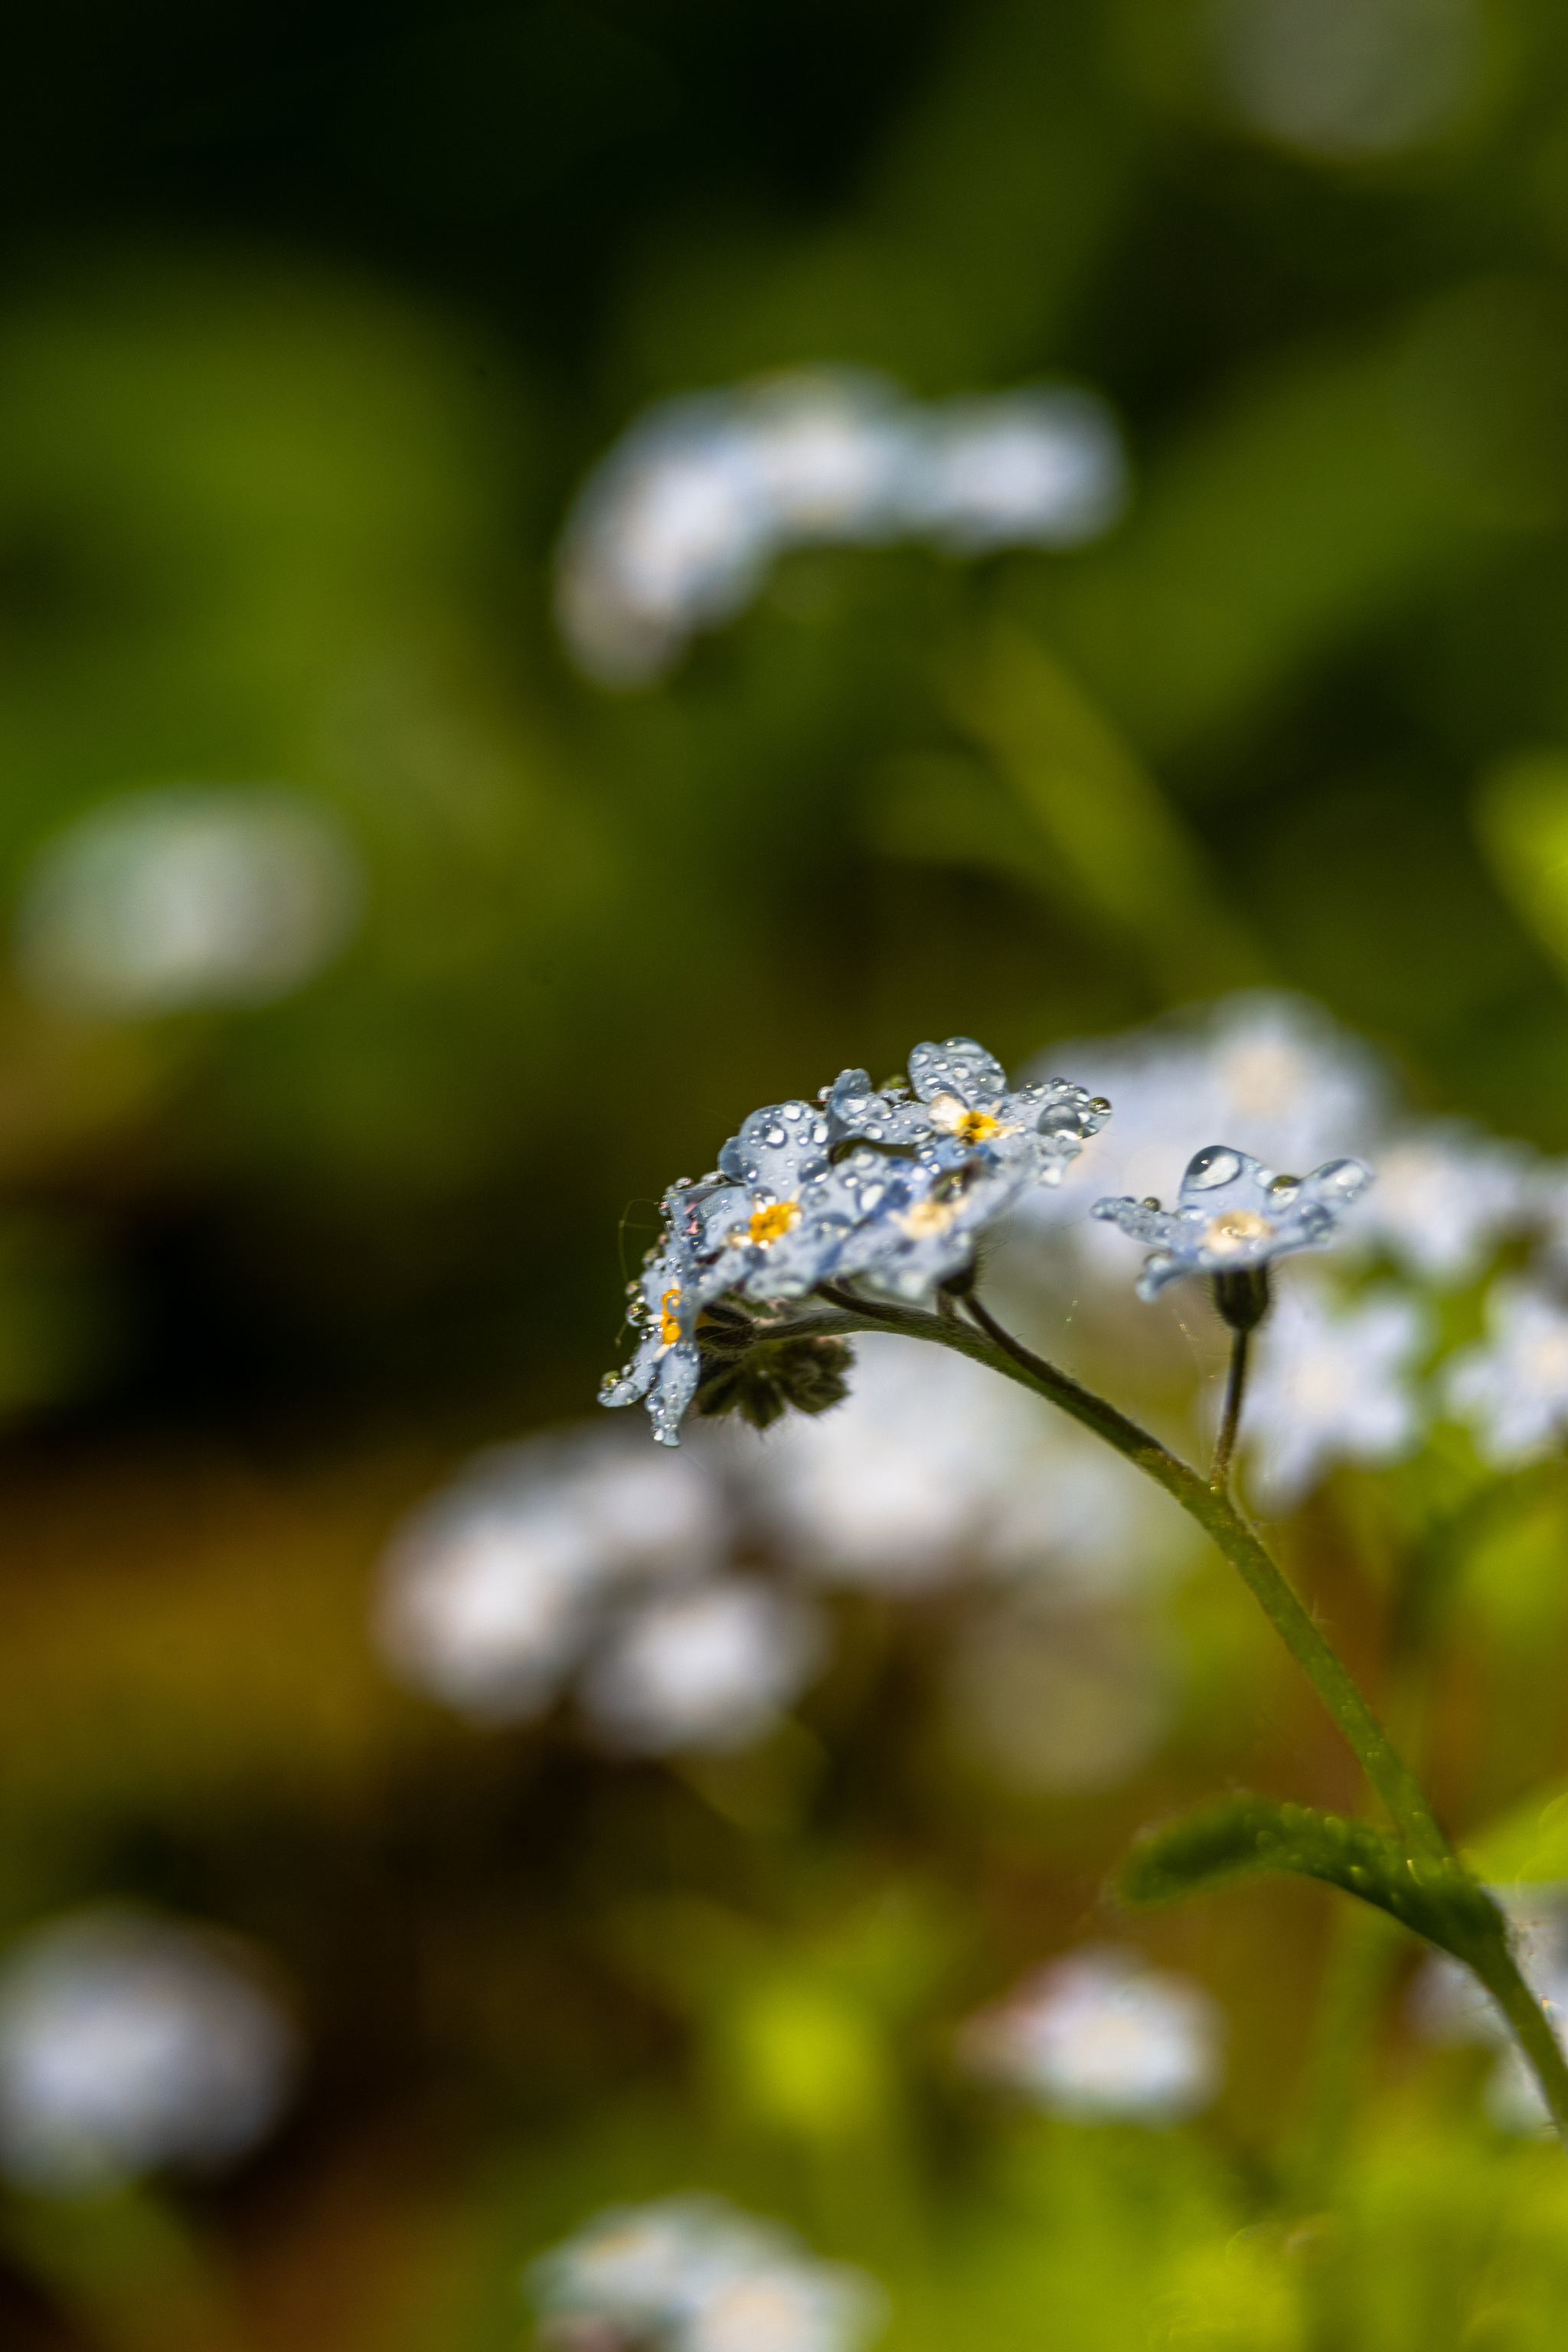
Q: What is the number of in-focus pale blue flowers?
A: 5